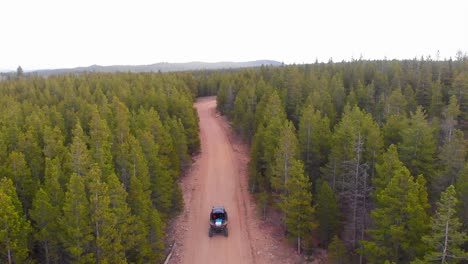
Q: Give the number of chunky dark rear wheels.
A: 2